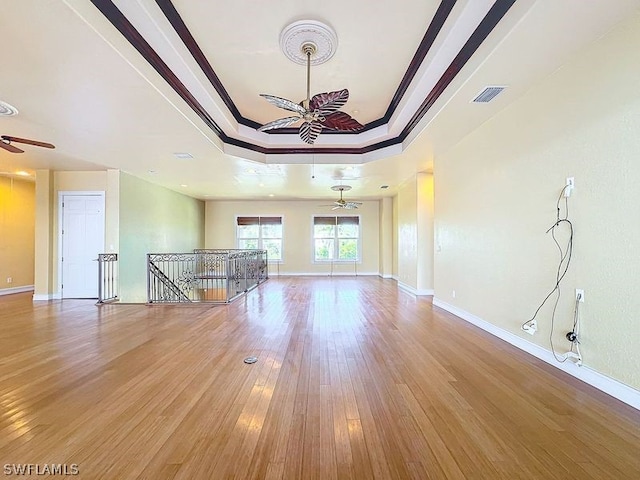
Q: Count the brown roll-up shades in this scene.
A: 4